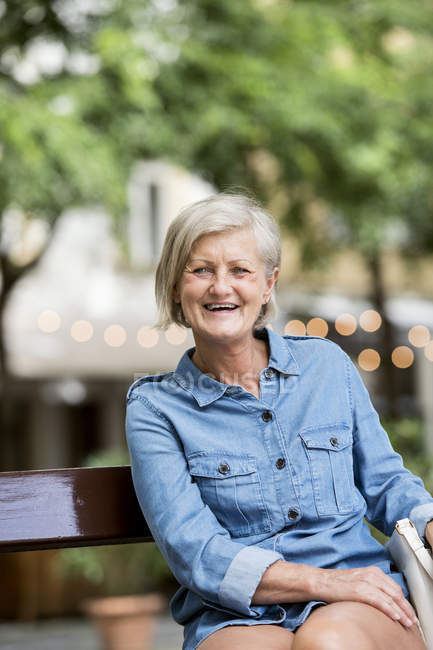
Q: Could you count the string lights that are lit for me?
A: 13